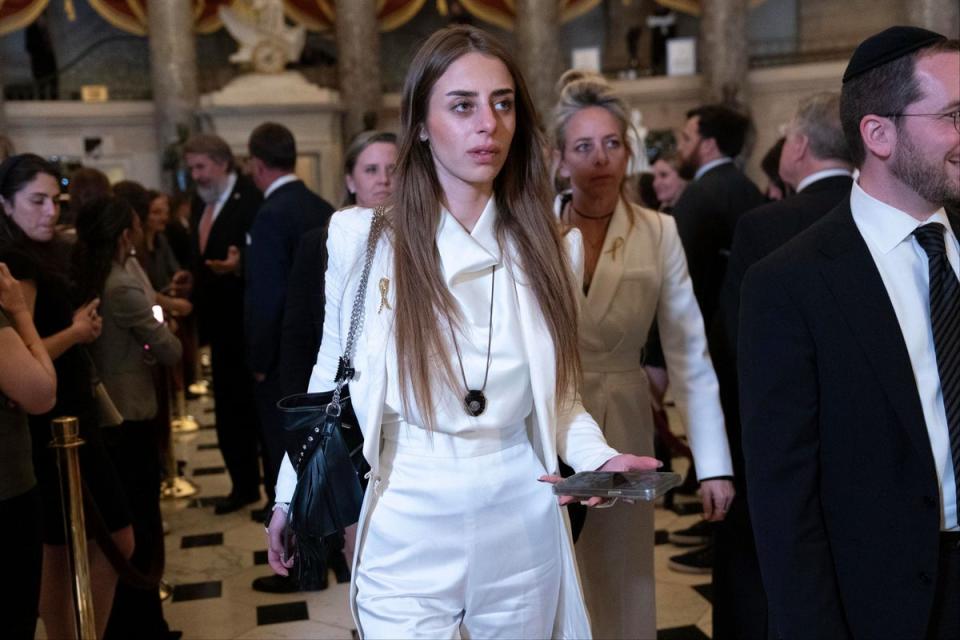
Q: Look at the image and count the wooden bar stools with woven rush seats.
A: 0